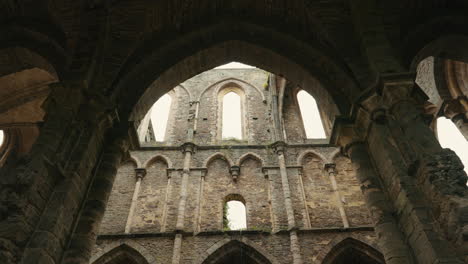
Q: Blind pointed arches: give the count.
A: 6